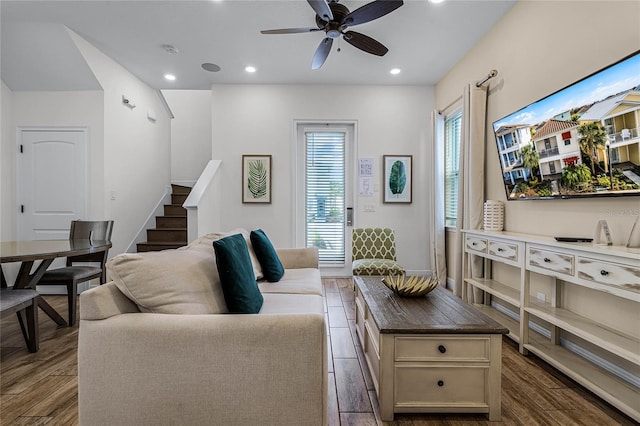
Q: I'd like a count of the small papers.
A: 2